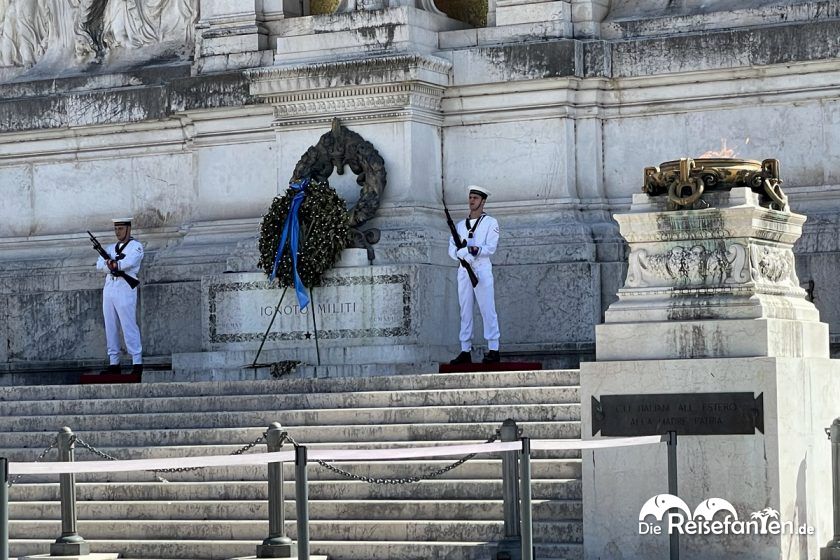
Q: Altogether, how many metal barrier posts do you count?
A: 8